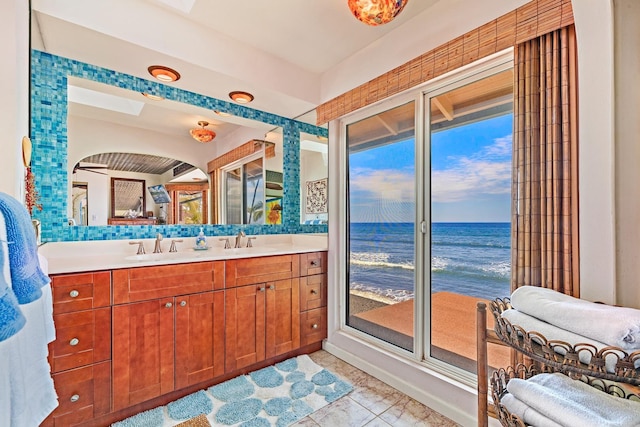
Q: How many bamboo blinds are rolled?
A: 1